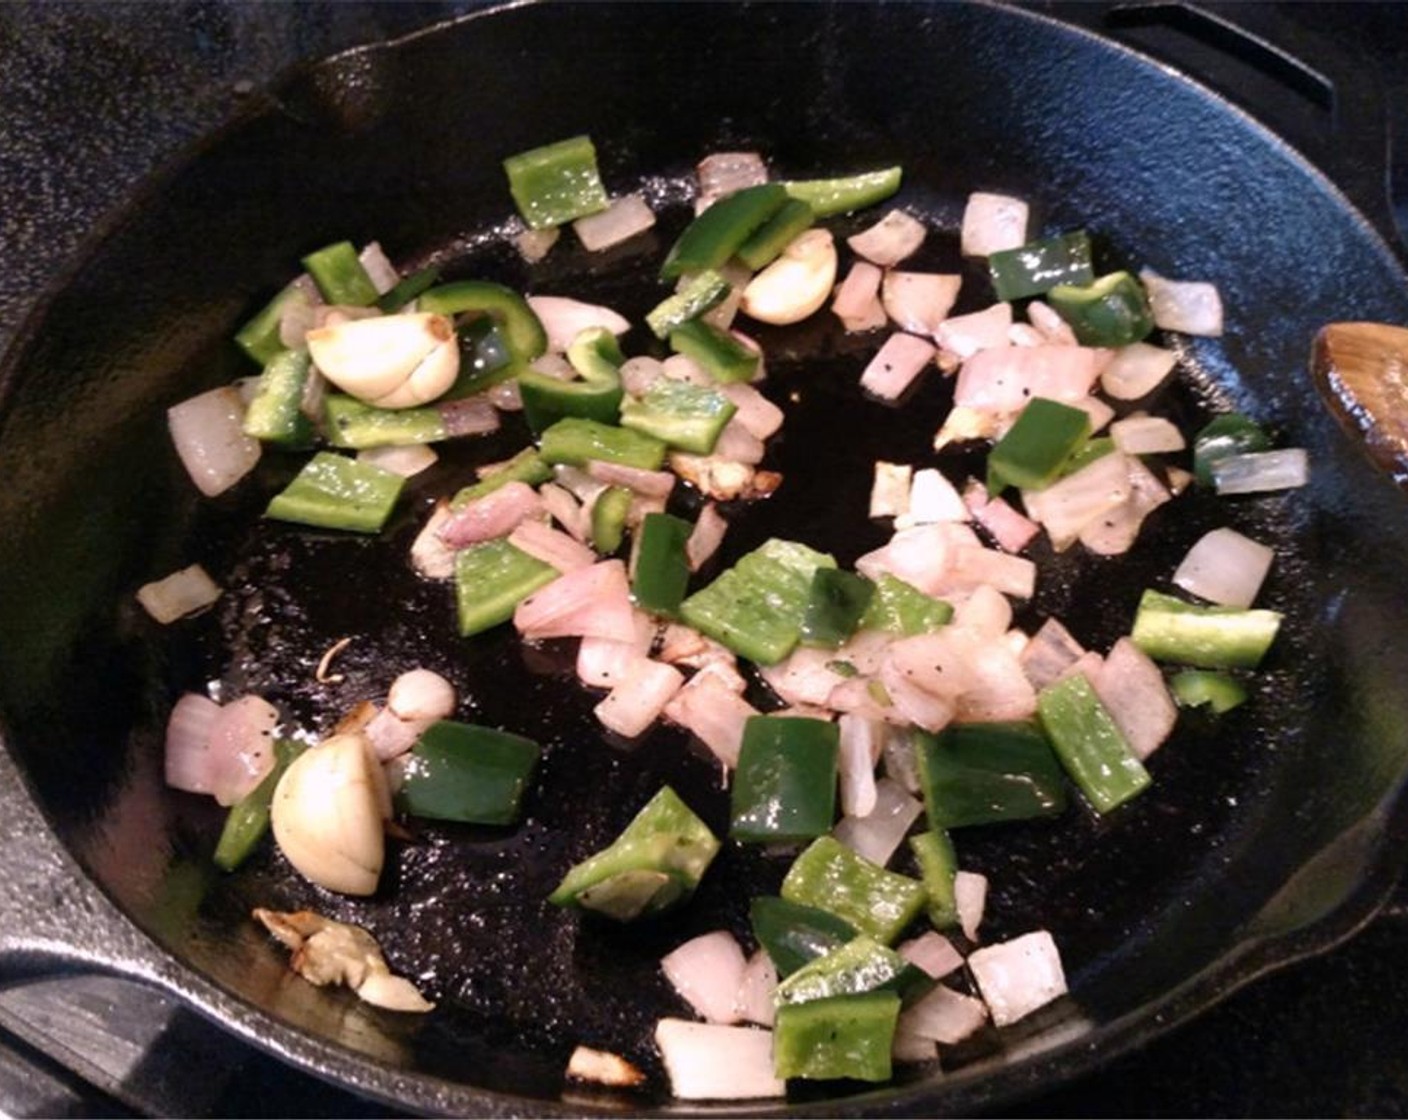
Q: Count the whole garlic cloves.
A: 3